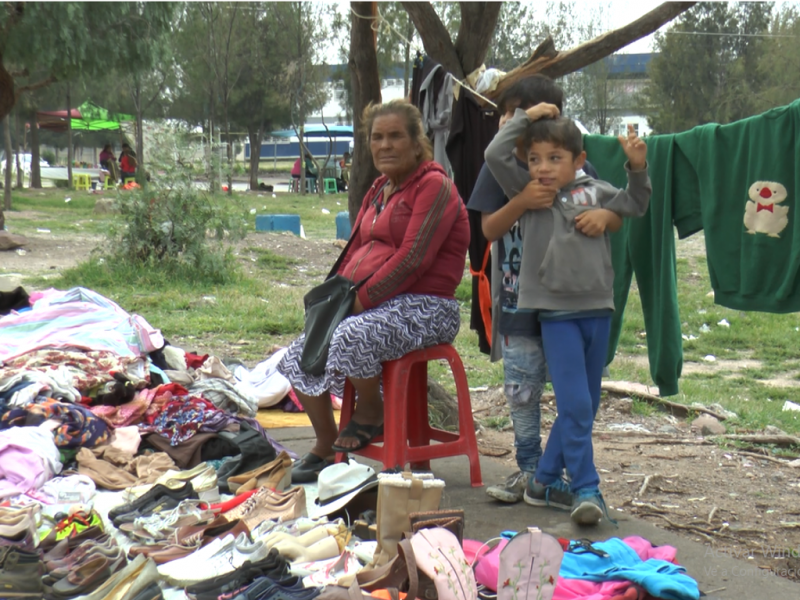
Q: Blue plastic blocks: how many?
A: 2